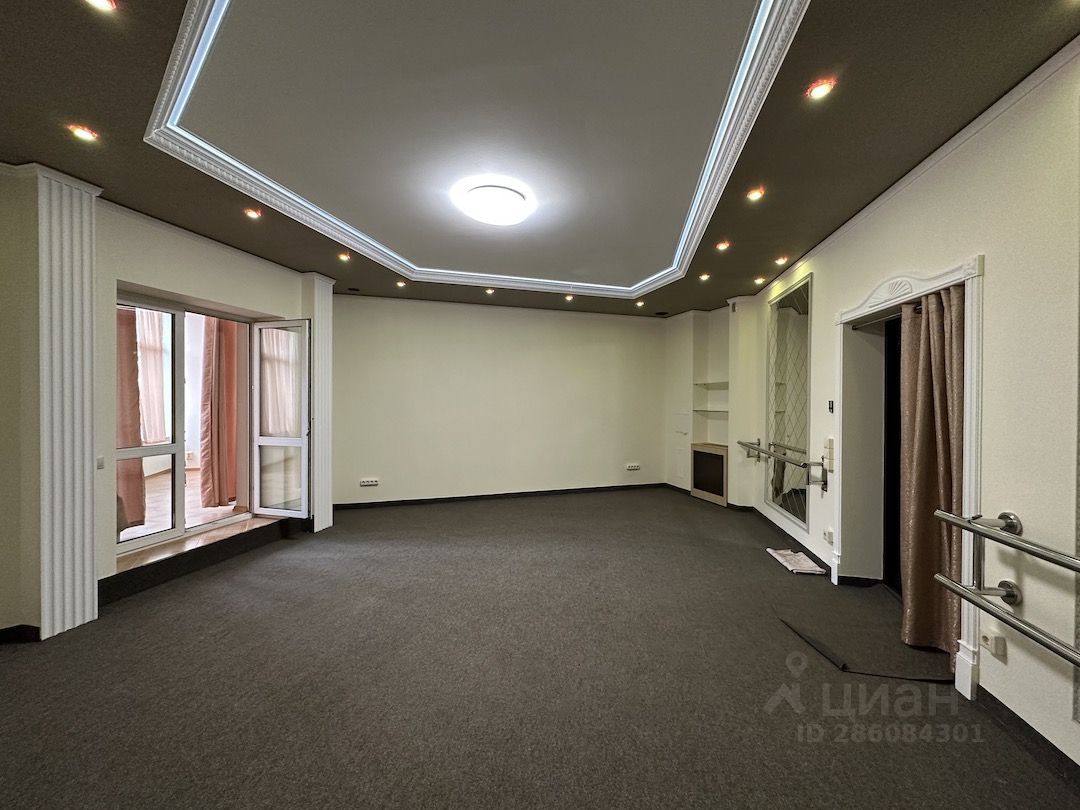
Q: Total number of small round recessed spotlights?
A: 14